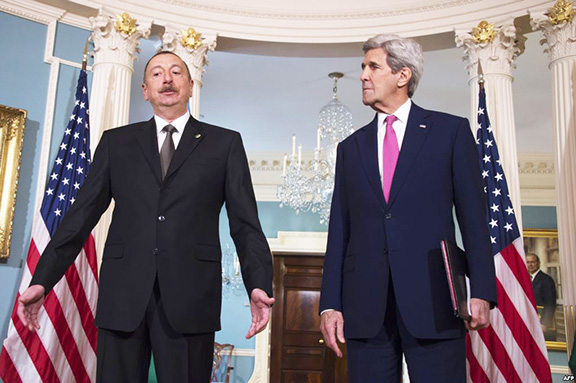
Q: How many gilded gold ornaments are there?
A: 4